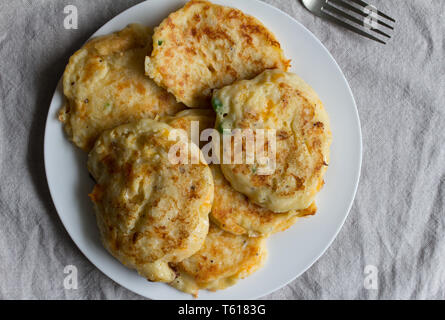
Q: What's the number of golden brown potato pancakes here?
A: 6